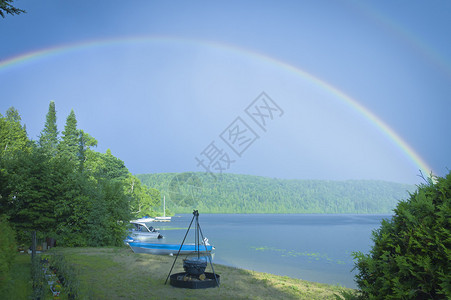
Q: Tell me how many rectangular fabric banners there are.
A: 0